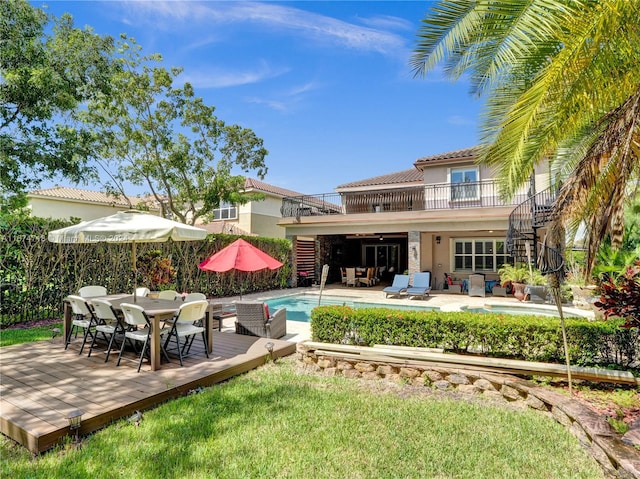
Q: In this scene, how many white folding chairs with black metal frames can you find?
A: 8